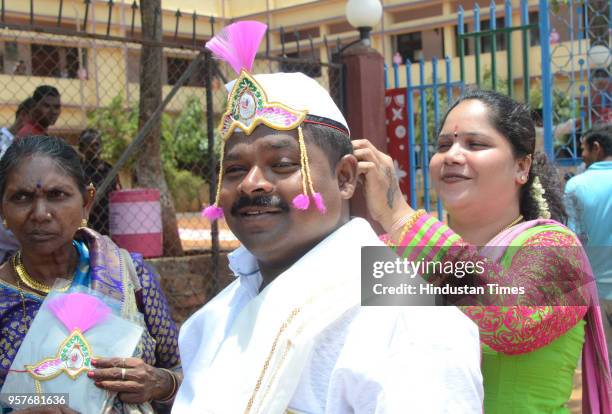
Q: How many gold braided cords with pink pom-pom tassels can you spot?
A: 3